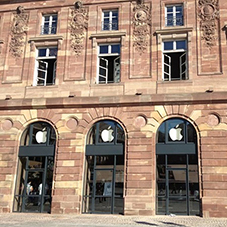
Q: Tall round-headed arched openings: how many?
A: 3